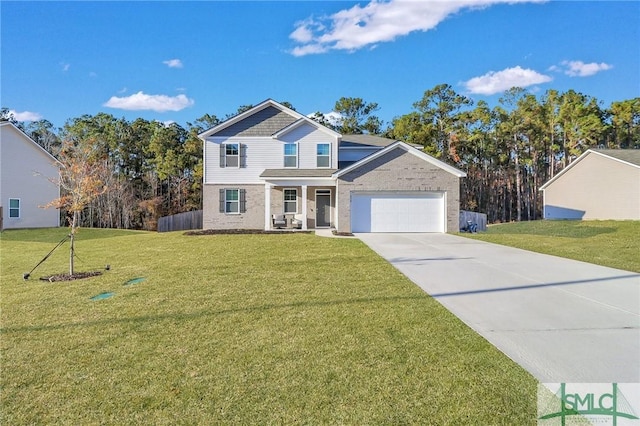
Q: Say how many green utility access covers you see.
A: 2